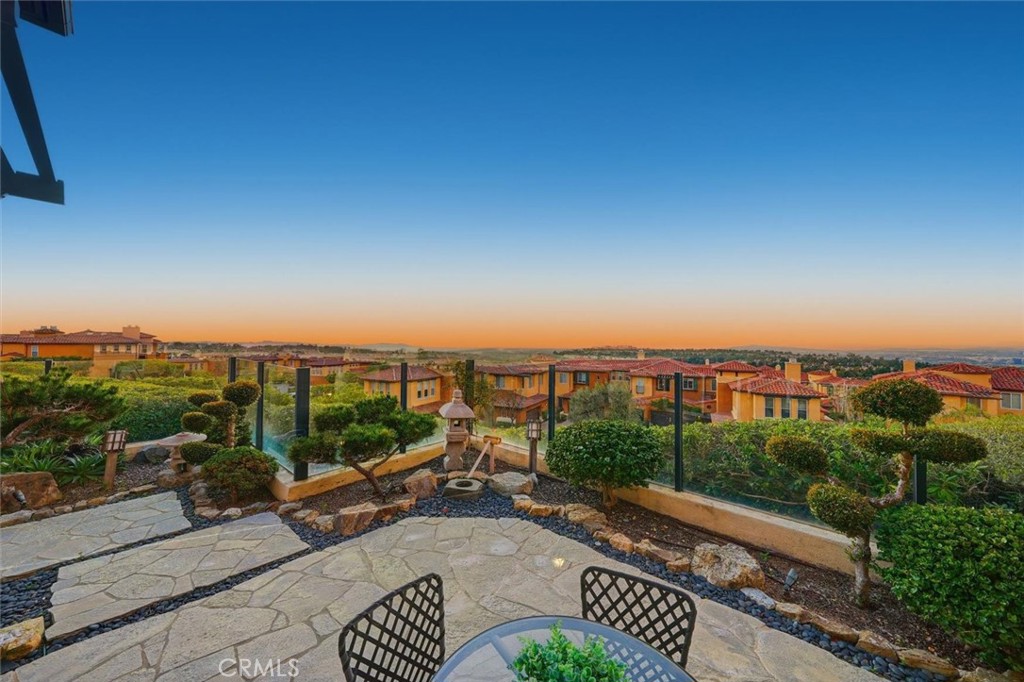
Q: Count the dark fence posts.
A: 9